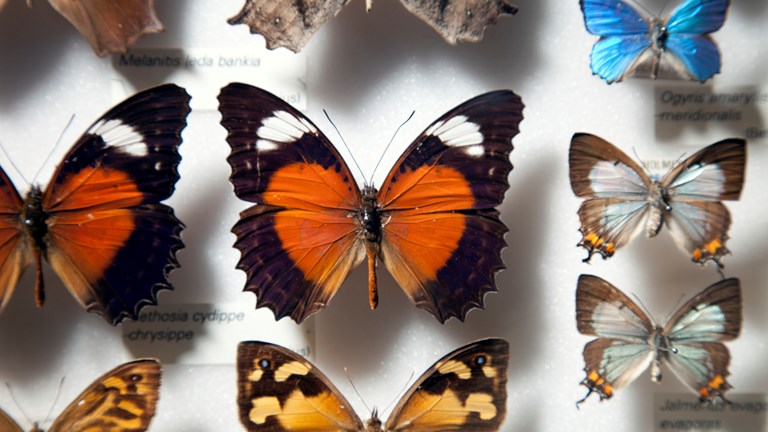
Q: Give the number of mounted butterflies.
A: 9